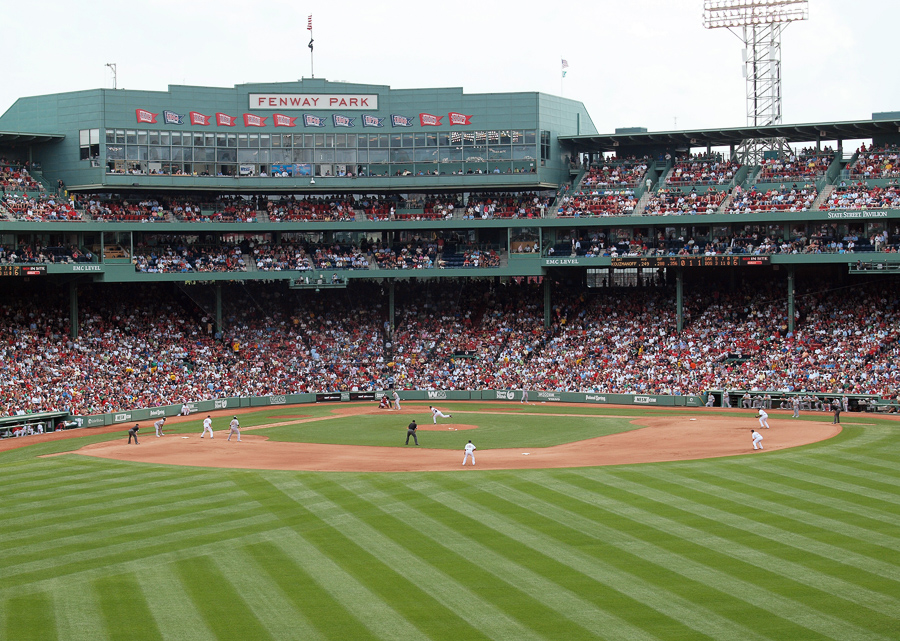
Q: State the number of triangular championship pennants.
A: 12